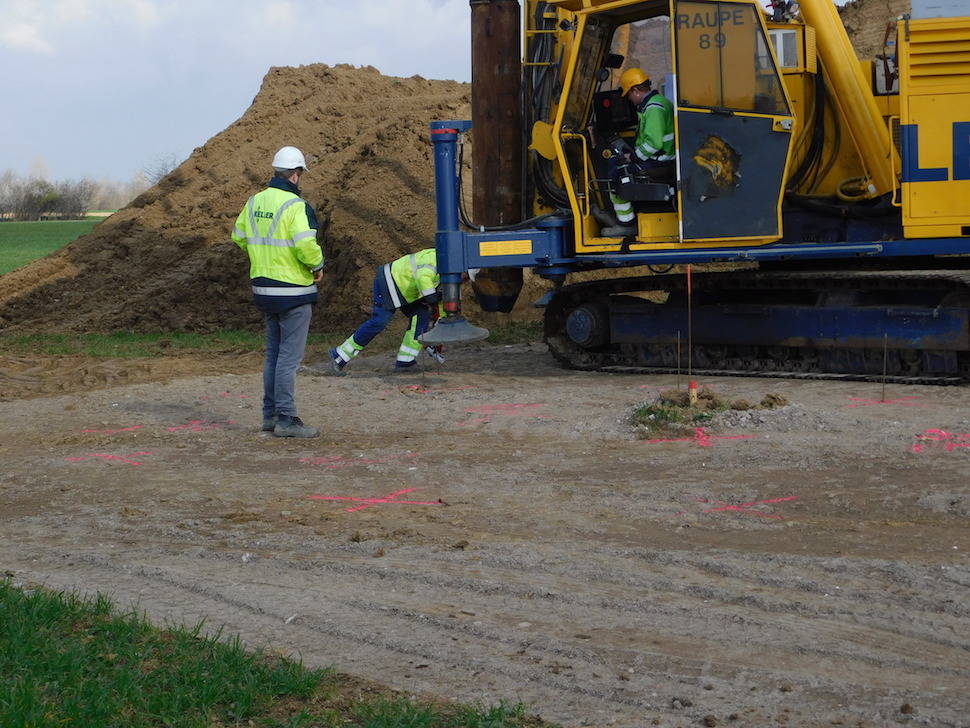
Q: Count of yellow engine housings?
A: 1